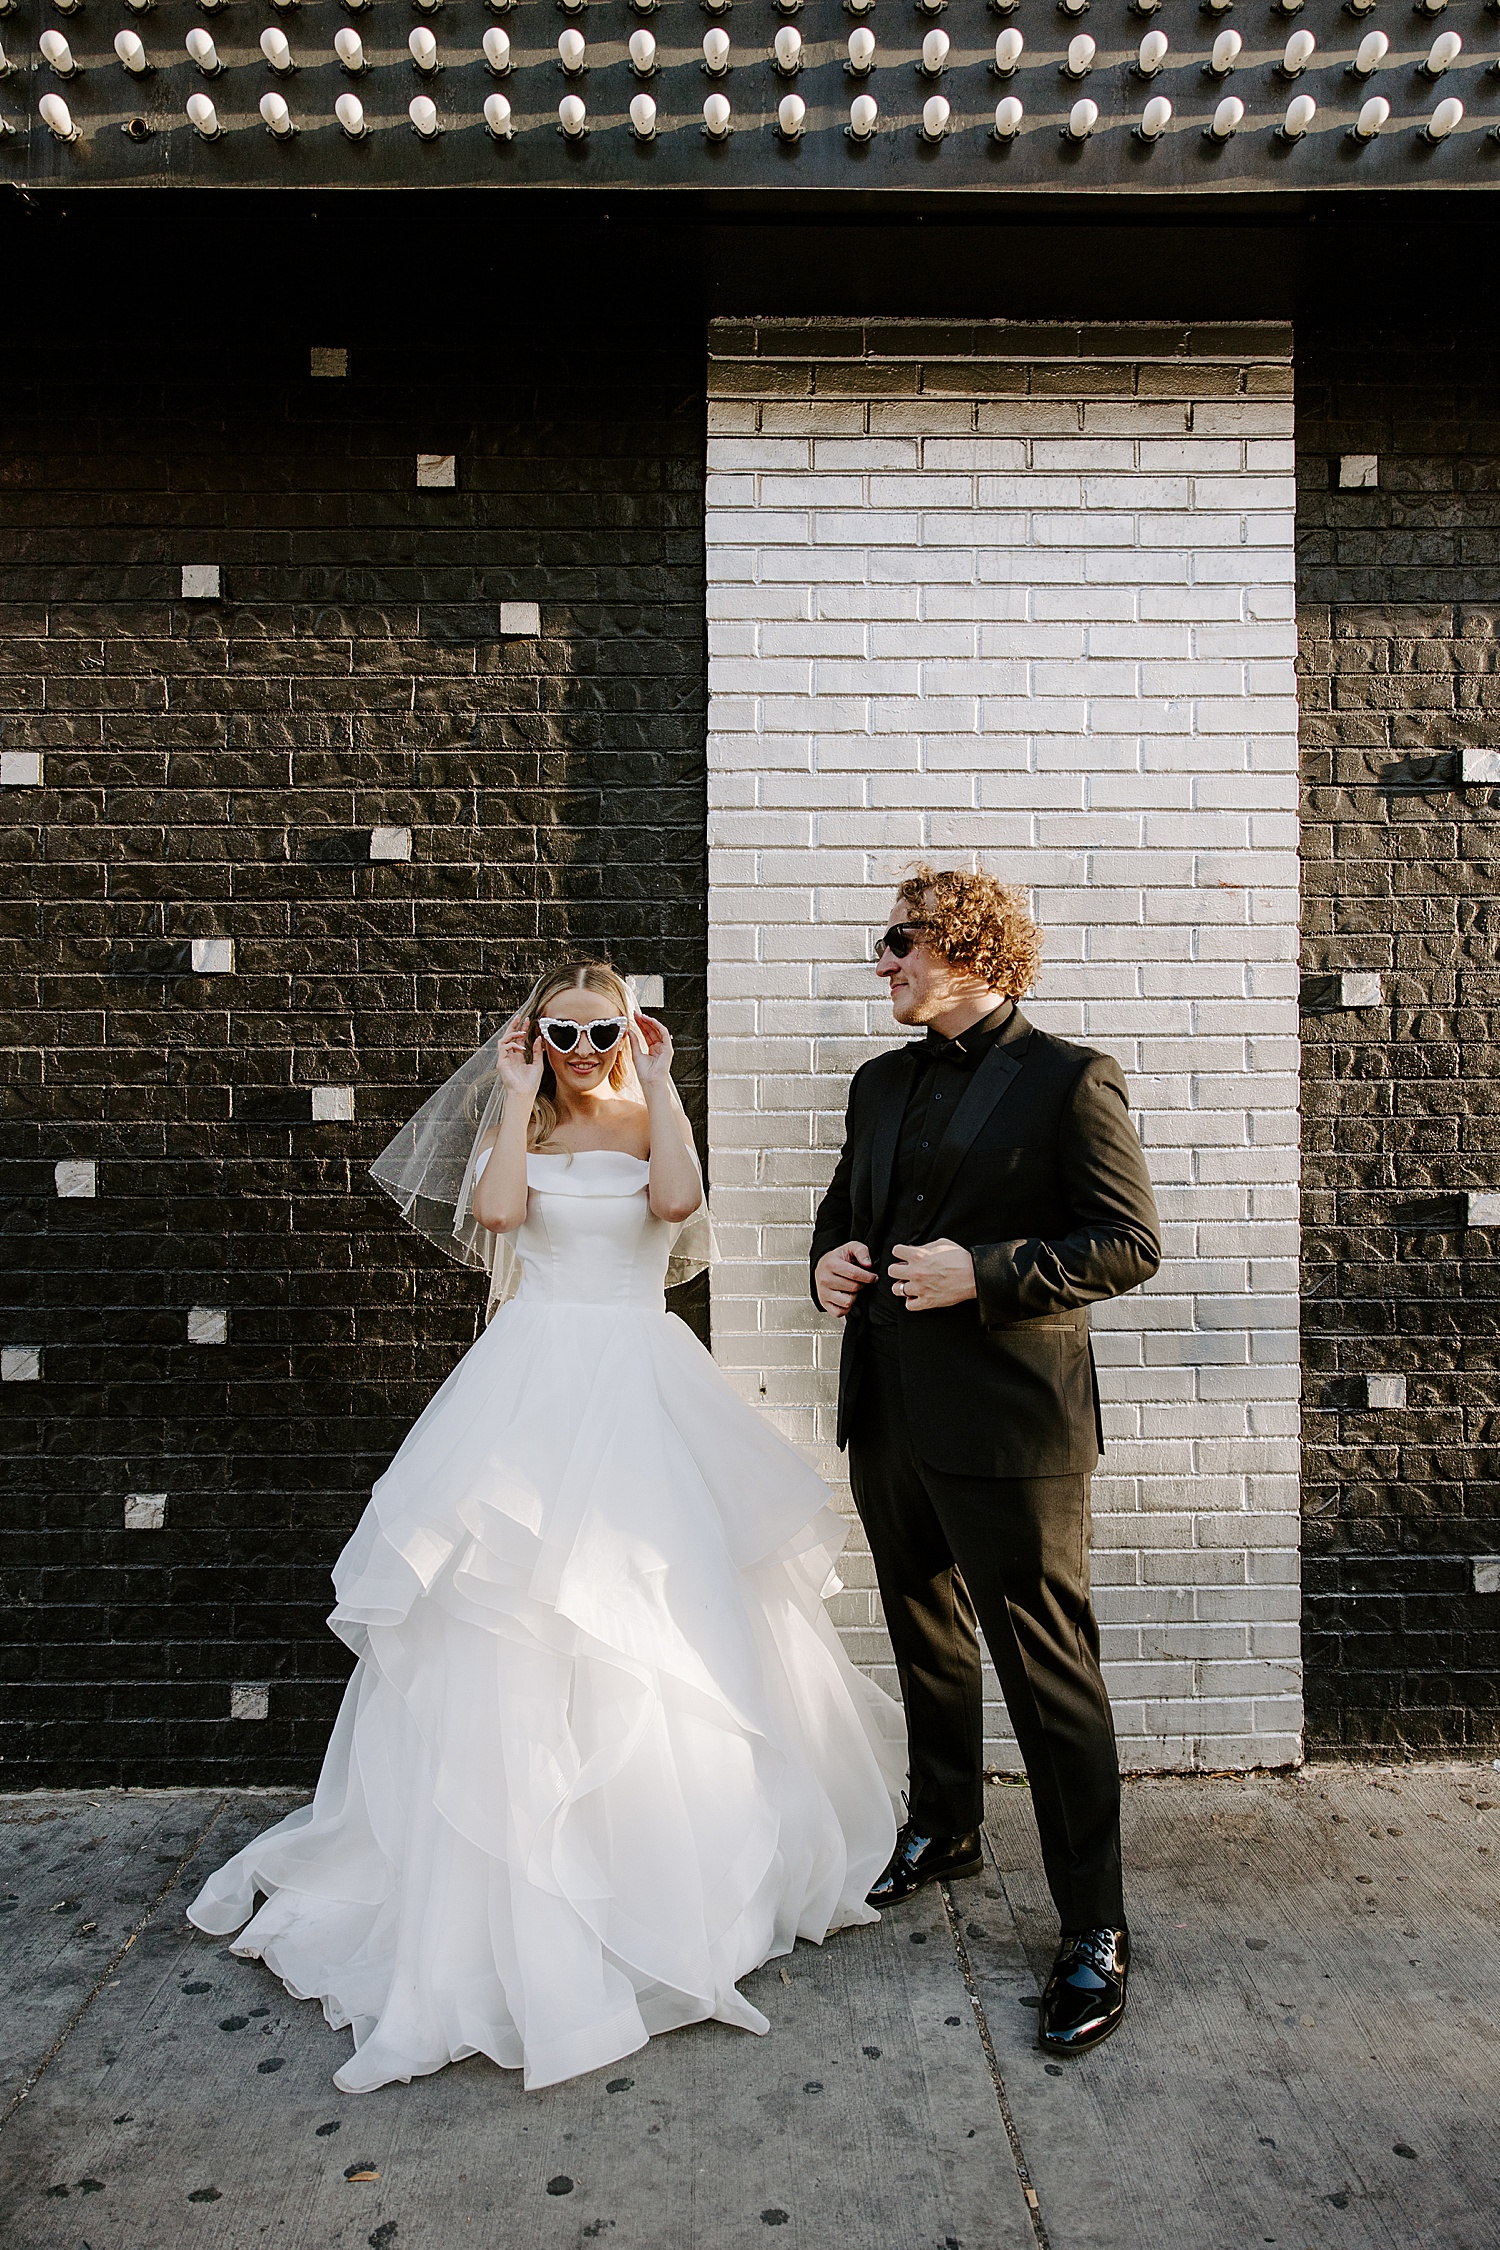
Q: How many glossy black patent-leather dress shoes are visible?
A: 2